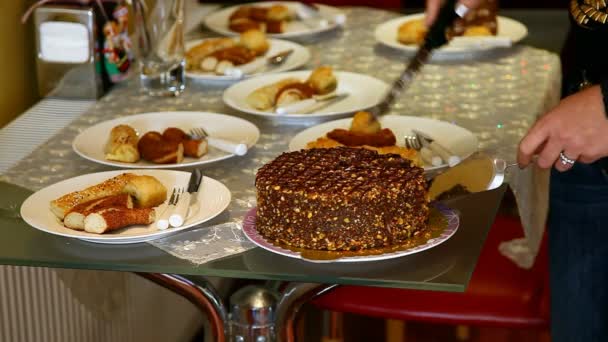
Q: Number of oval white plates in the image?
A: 7